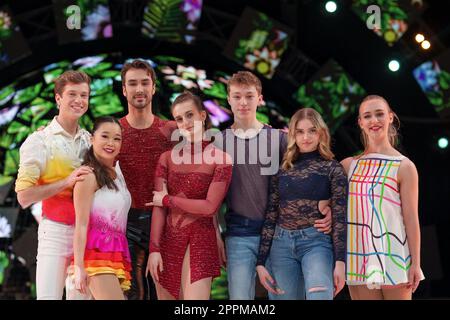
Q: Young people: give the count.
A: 7